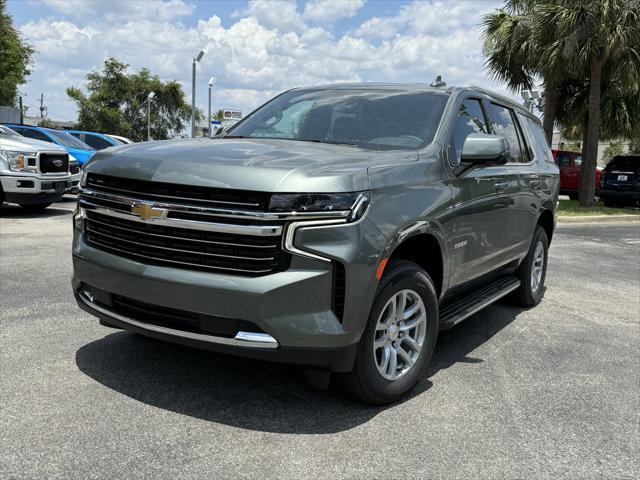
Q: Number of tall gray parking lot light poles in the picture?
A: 3